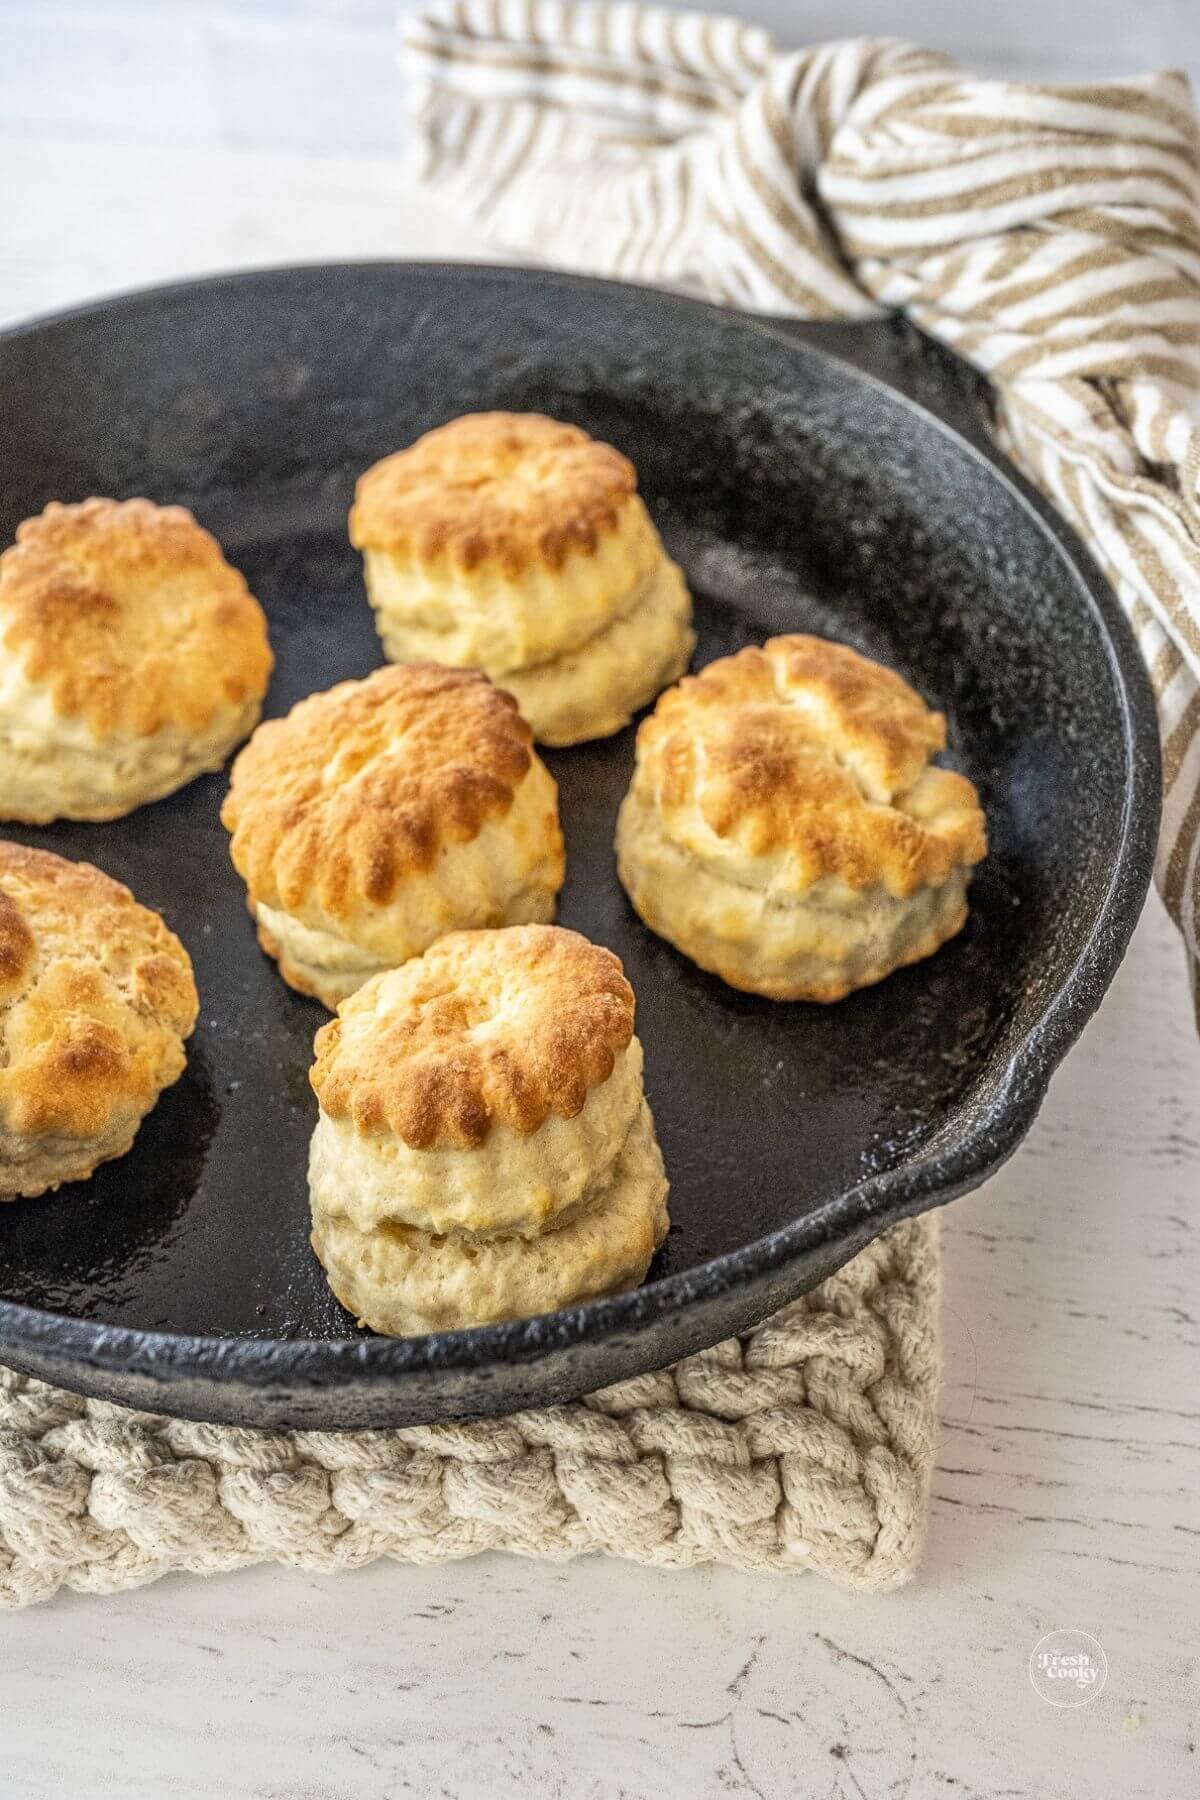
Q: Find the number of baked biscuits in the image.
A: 6